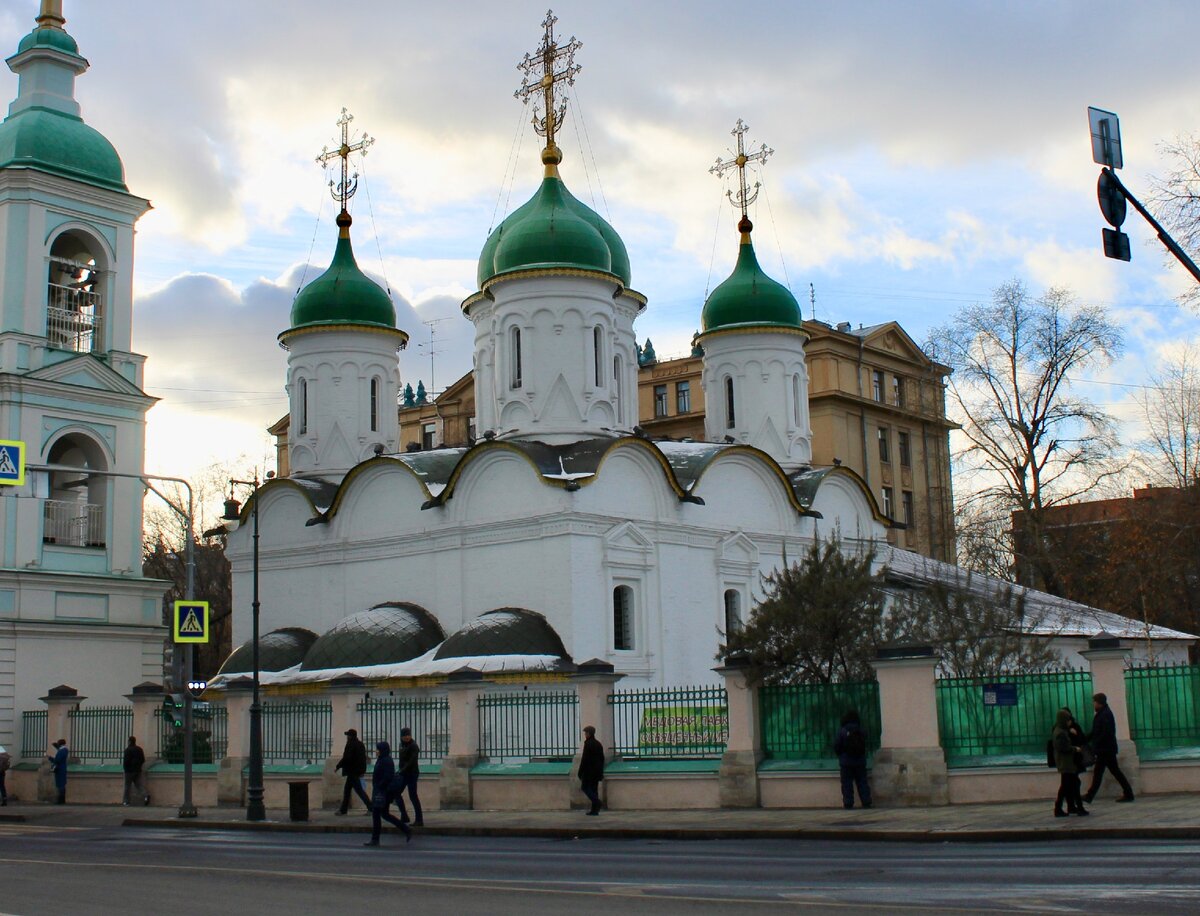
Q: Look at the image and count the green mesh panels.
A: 3